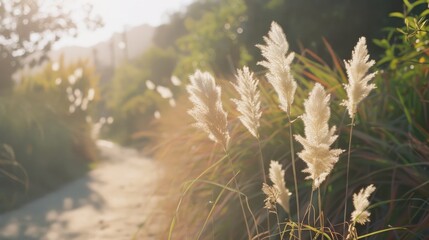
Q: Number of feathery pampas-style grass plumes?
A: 7